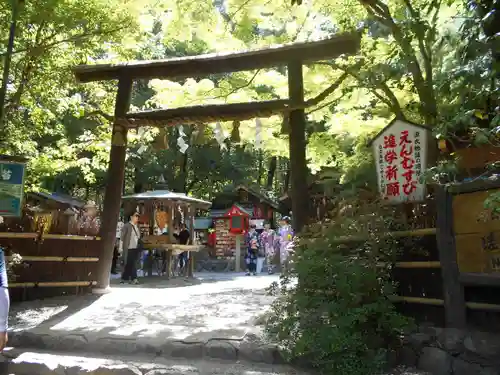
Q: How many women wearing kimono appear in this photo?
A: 3